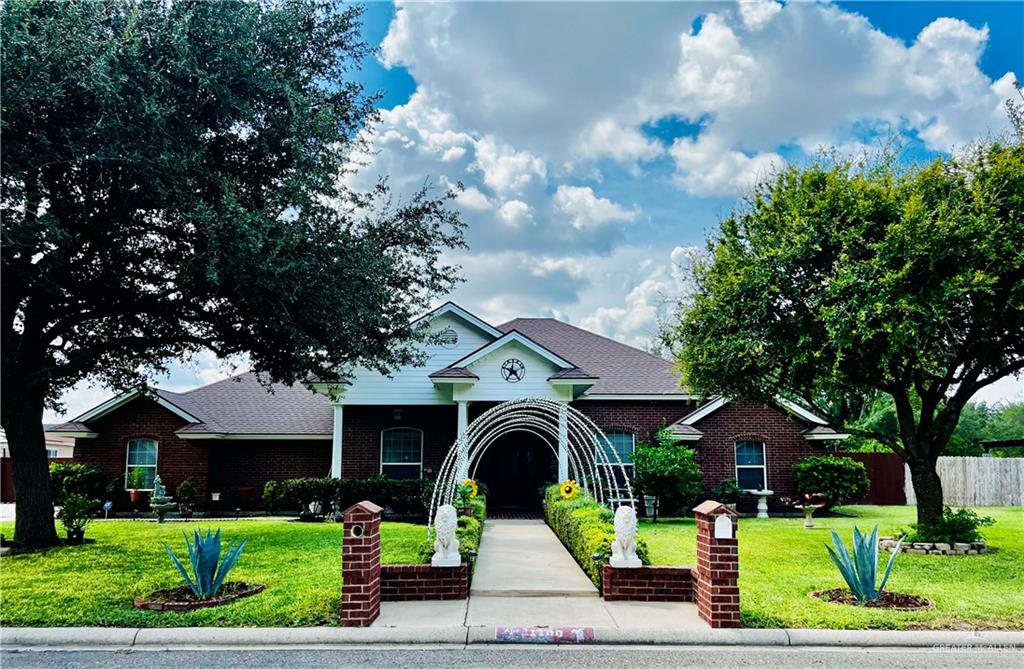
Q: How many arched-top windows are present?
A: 4